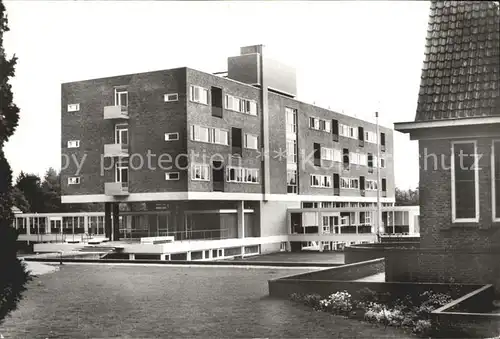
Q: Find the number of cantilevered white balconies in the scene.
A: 3